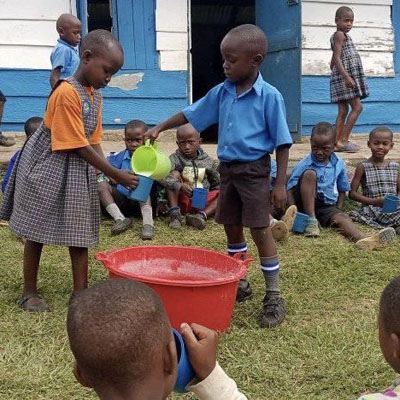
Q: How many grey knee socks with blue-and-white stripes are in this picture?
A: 2